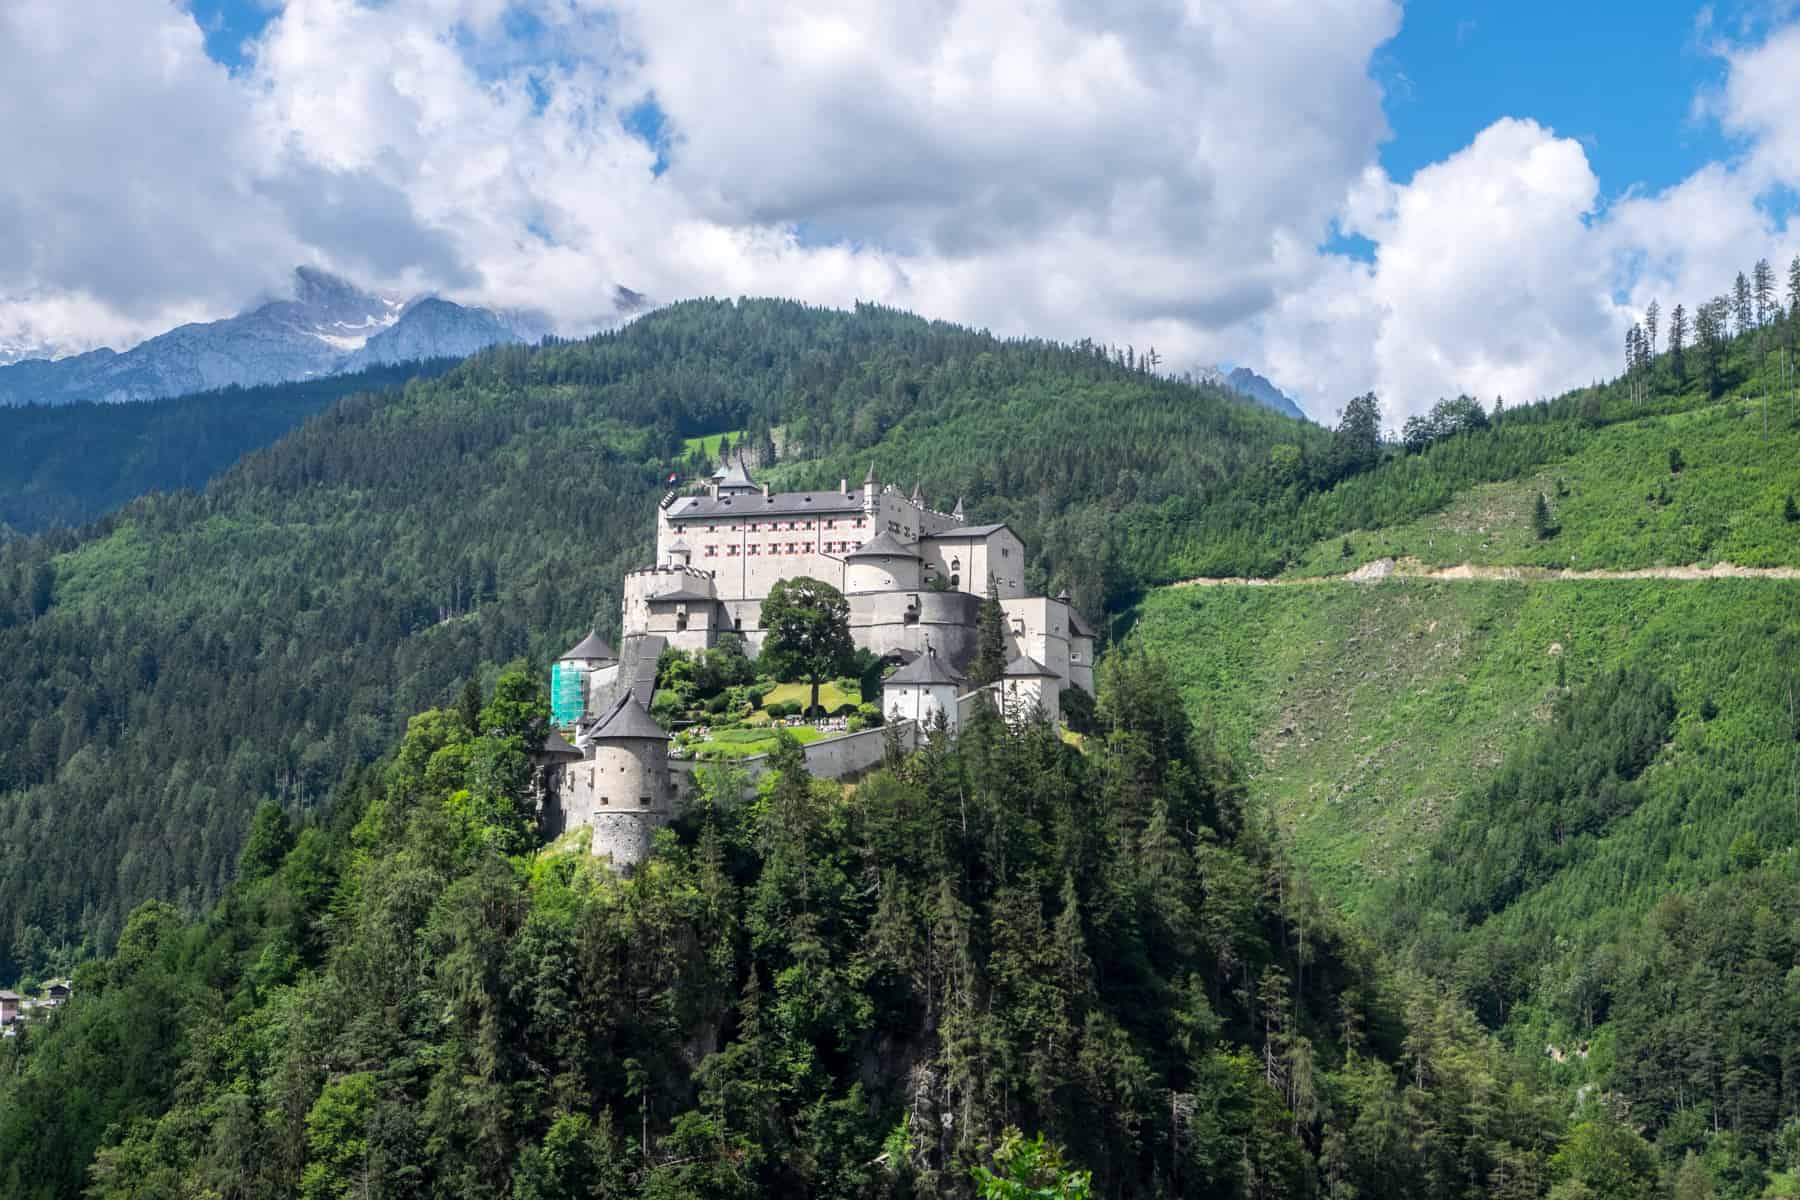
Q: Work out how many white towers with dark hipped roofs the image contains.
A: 2